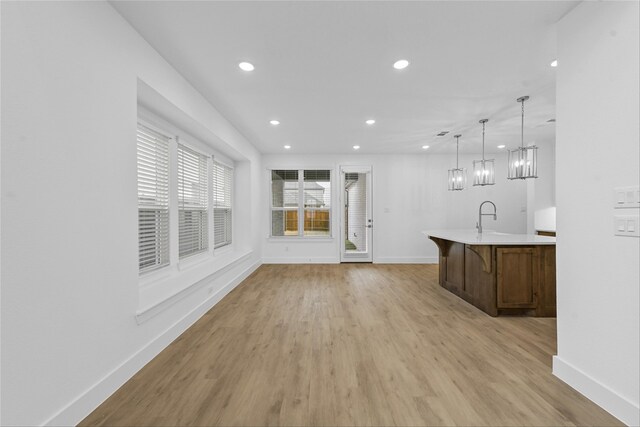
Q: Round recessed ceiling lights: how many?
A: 9